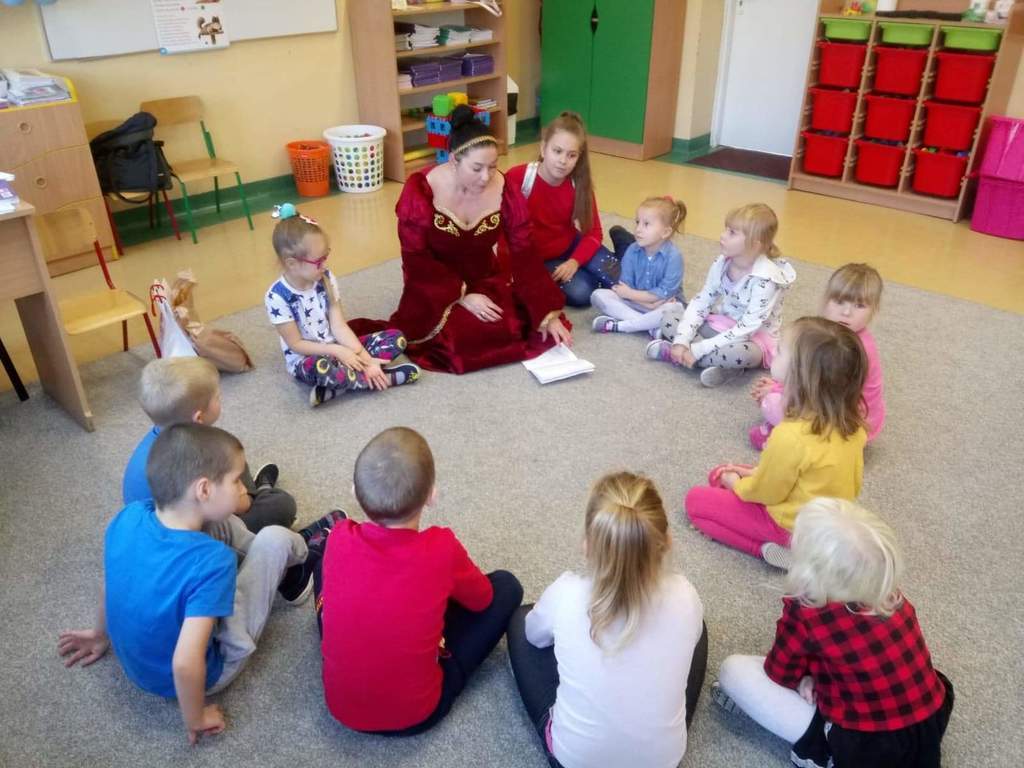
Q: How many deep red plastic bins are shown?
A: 9